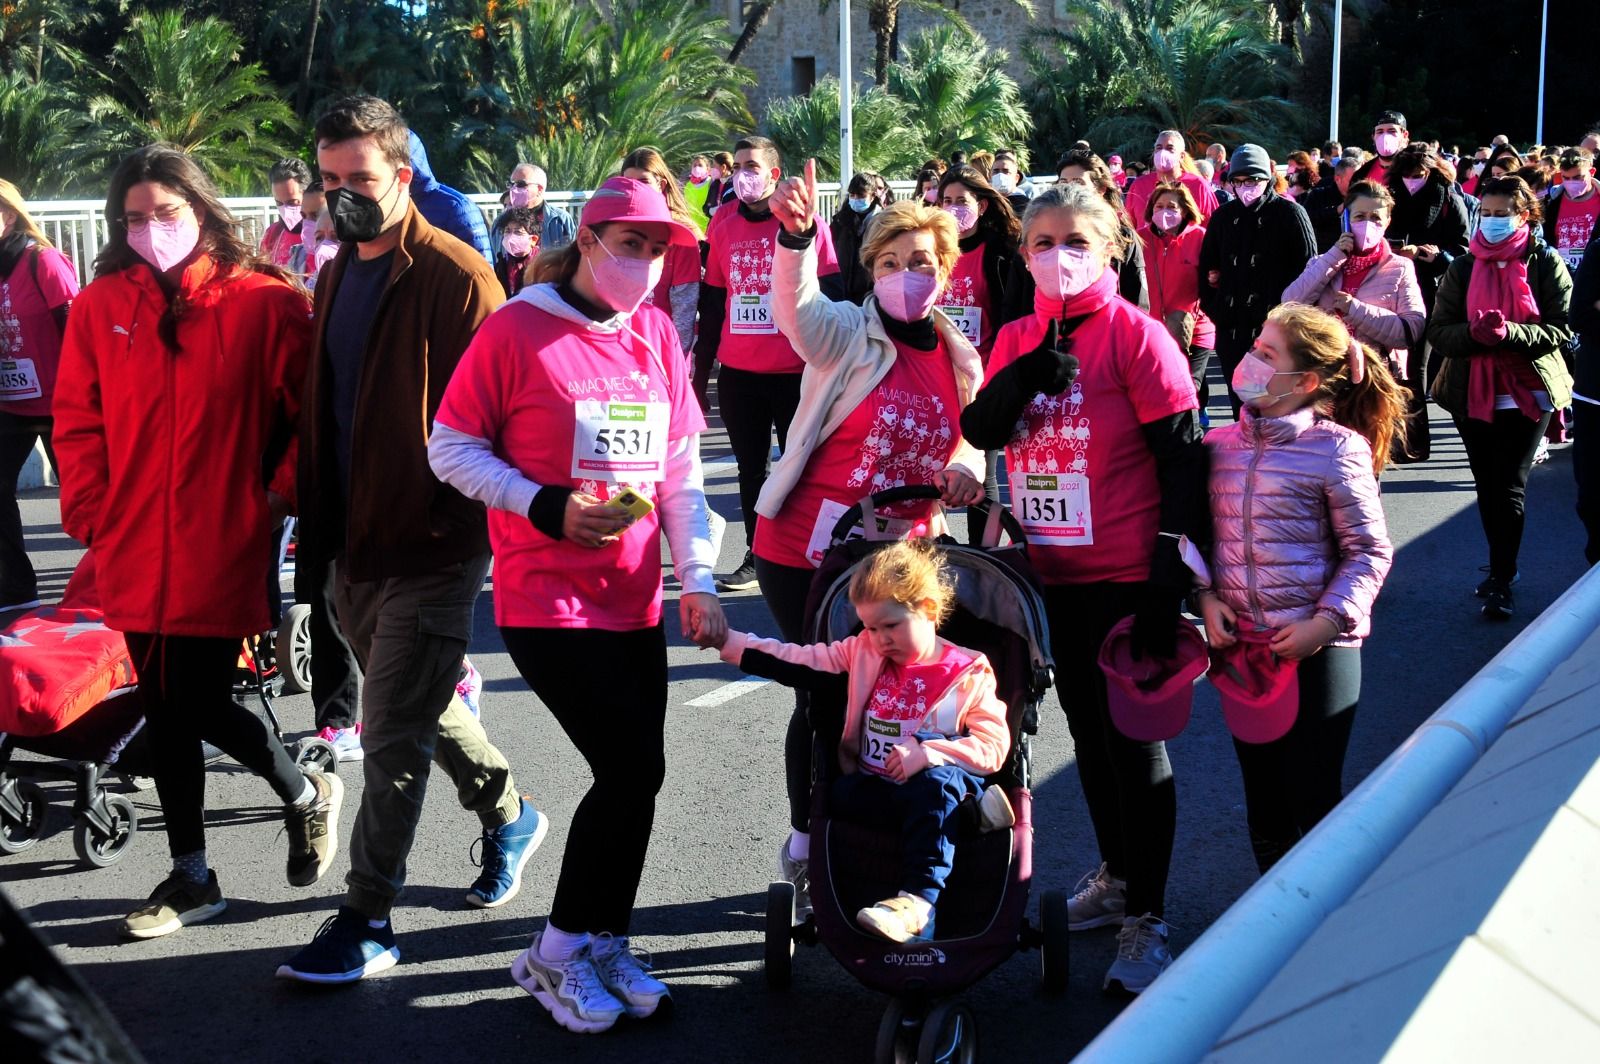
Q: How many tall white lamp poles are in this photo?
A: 3